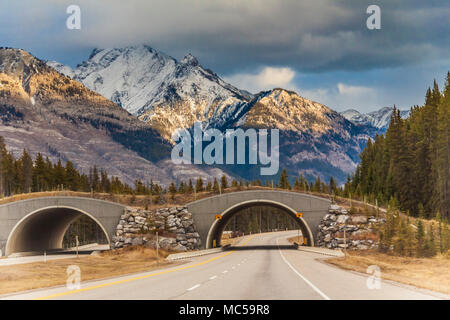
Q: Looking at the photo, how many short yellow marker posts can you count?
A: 2